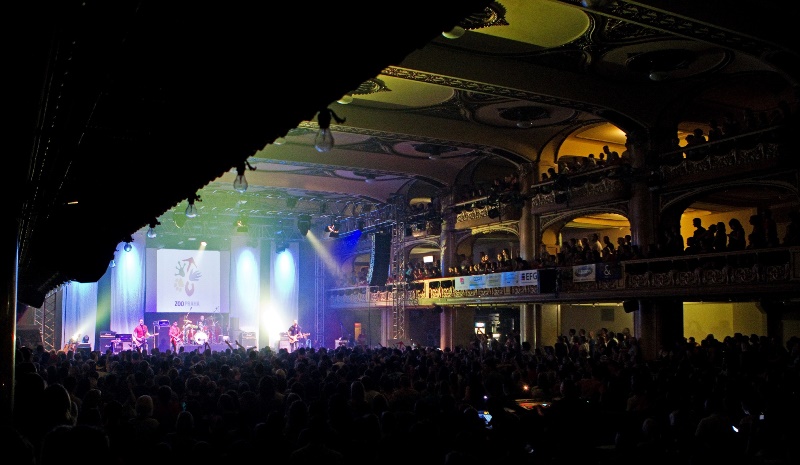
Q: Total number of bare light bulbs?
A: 6